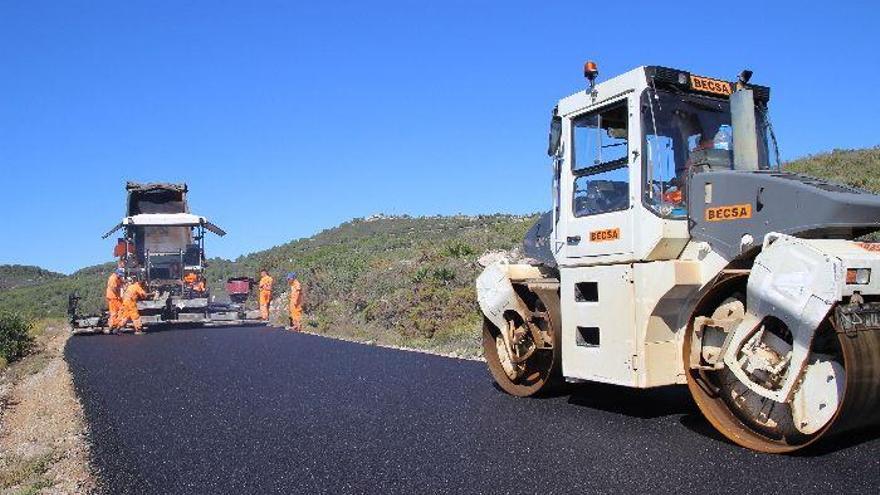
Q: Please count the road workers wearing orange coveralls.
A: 4